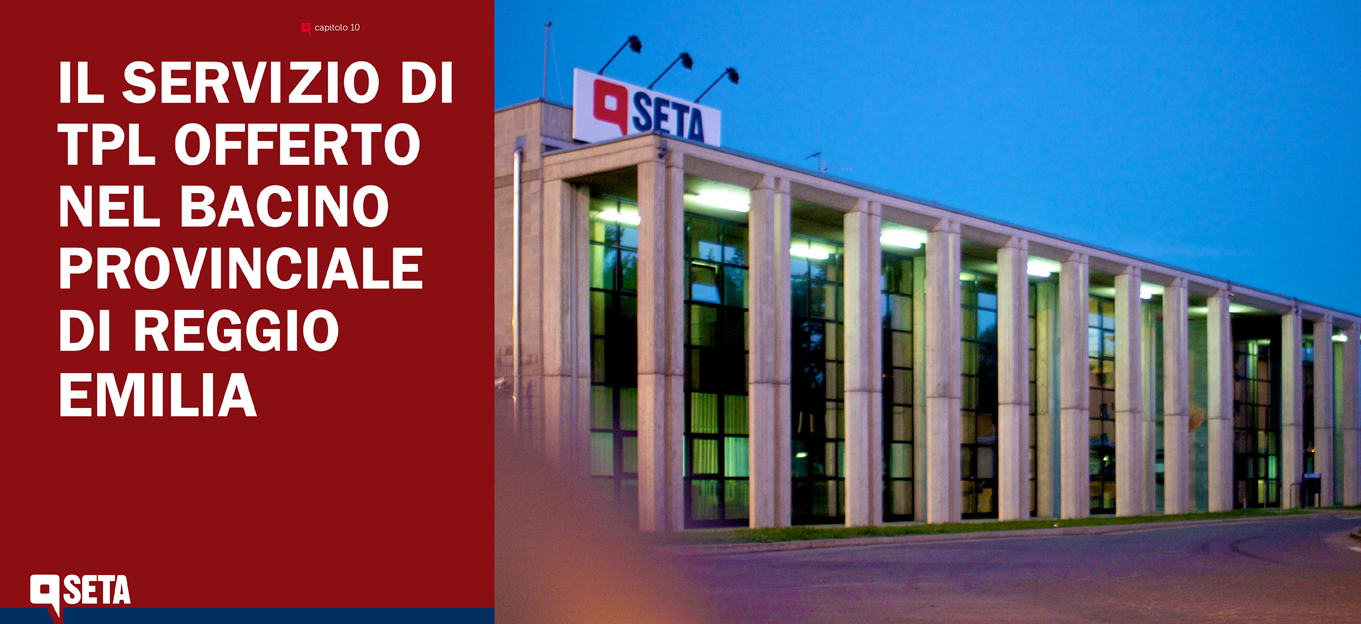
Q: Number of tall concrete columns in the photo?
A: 13